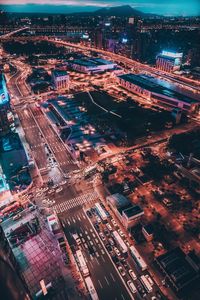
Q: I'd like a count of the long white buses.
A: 5